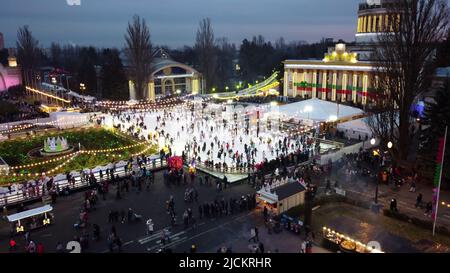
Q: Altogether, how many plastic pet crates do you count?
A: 0